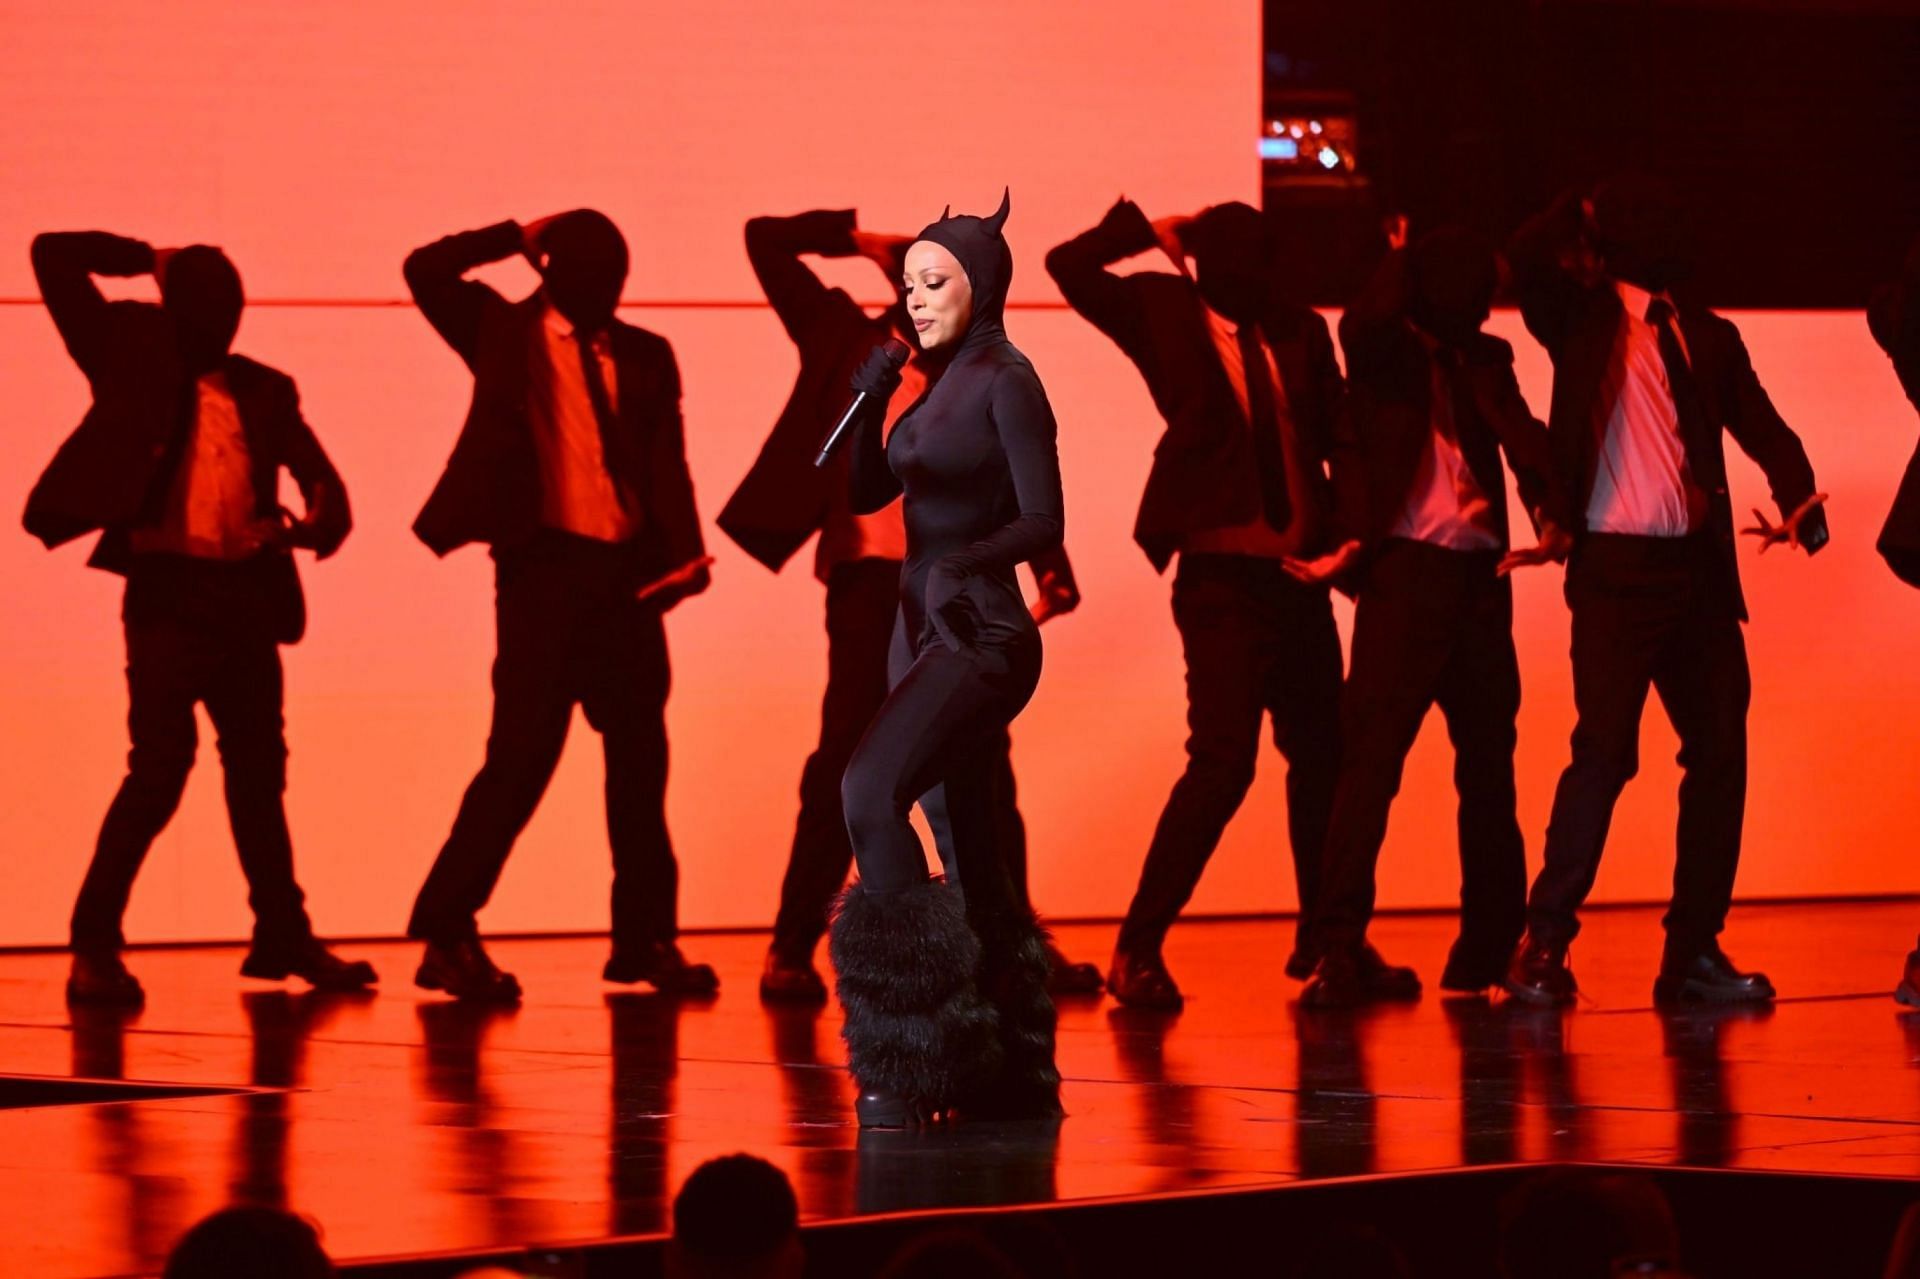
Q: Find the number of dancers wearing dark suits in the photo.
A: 7